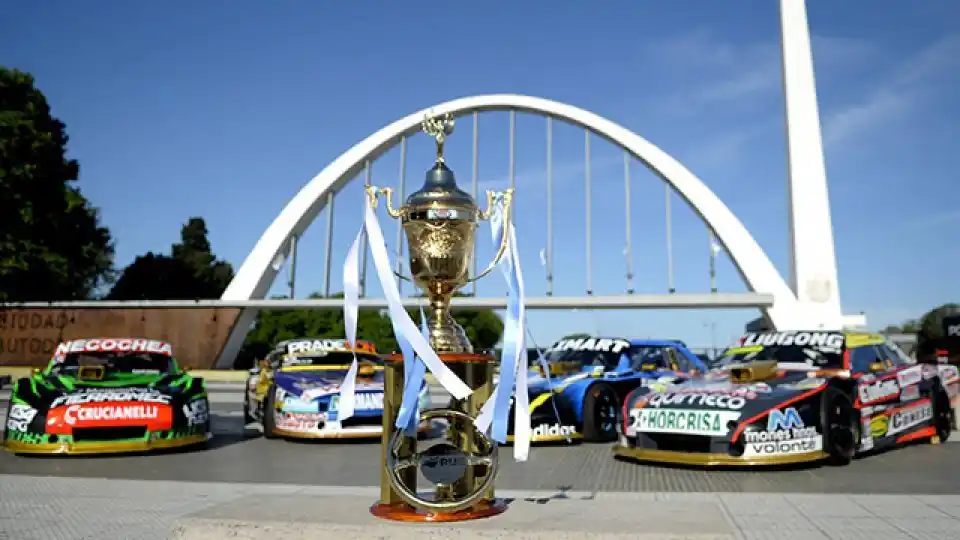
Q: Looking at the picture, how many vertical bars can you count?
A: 11